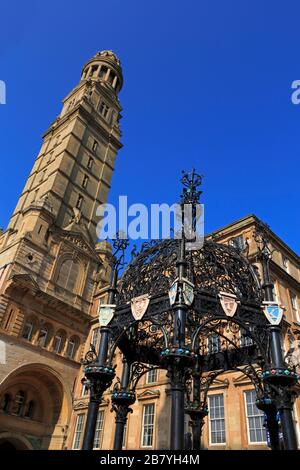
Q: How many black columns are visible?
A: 6